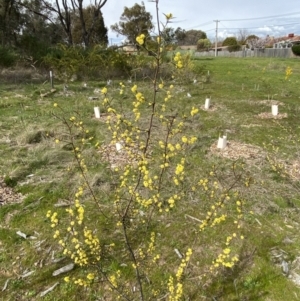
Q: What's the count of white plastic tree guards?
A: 5